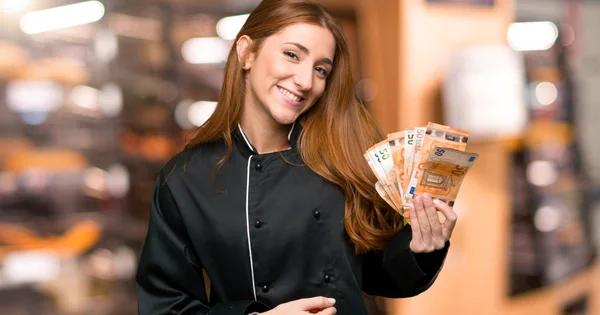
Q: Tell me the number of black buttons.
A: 5